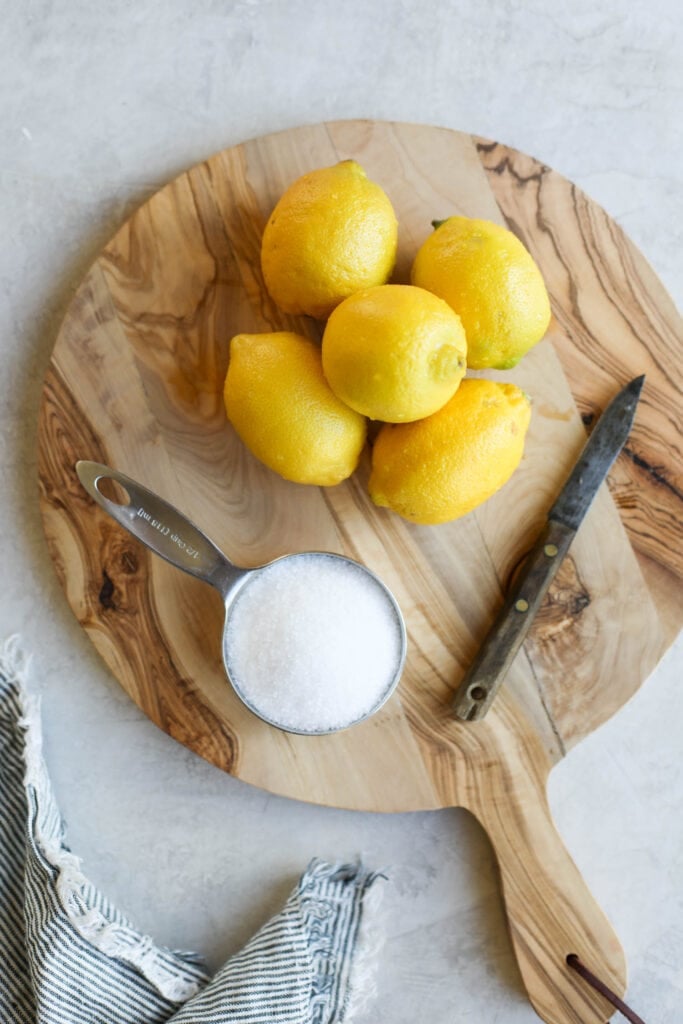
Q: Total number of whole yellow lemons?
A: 5